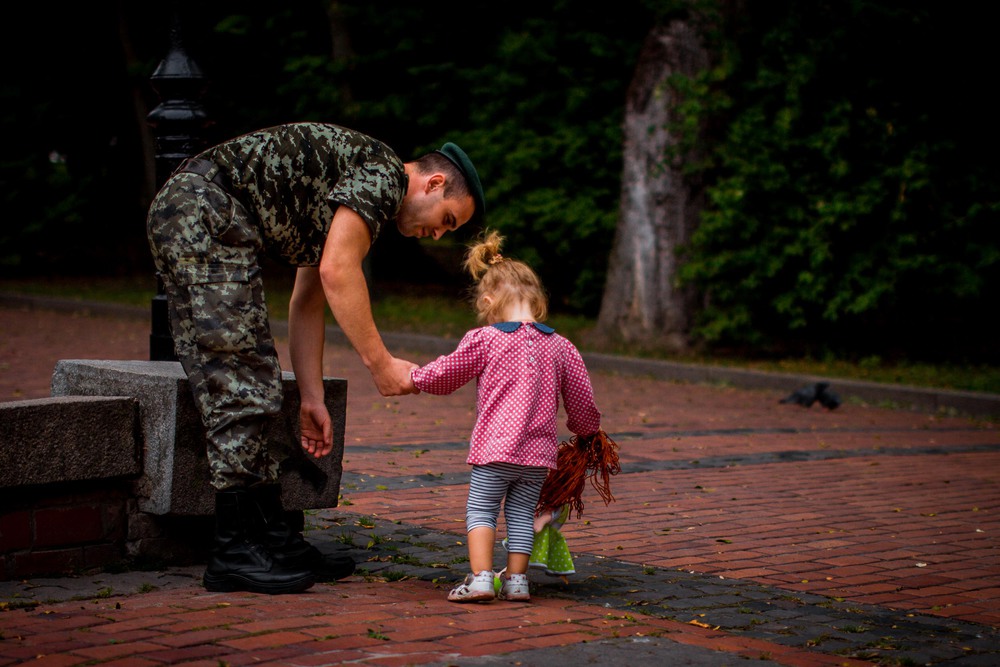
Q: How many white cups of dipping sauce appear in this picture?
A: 0